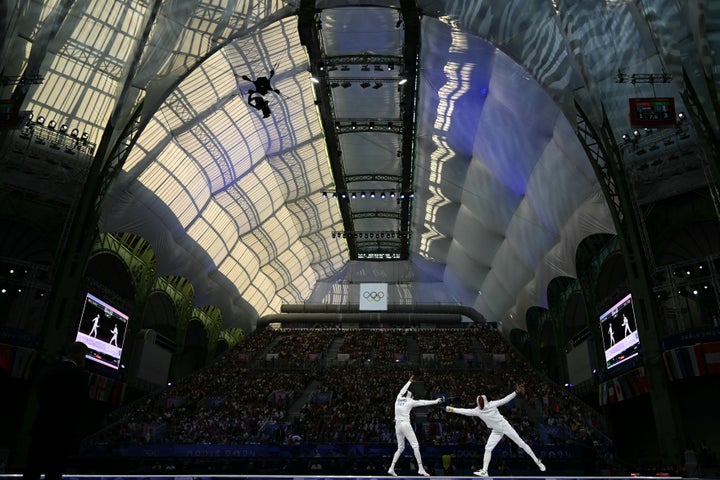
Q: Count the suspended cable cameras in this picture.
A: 1